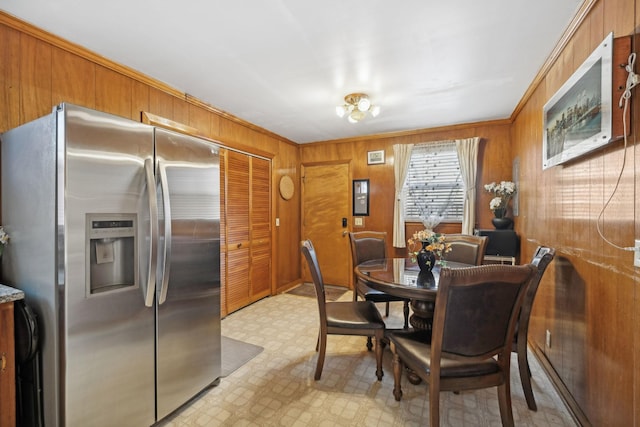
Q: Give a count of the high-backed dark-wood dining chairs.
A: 5